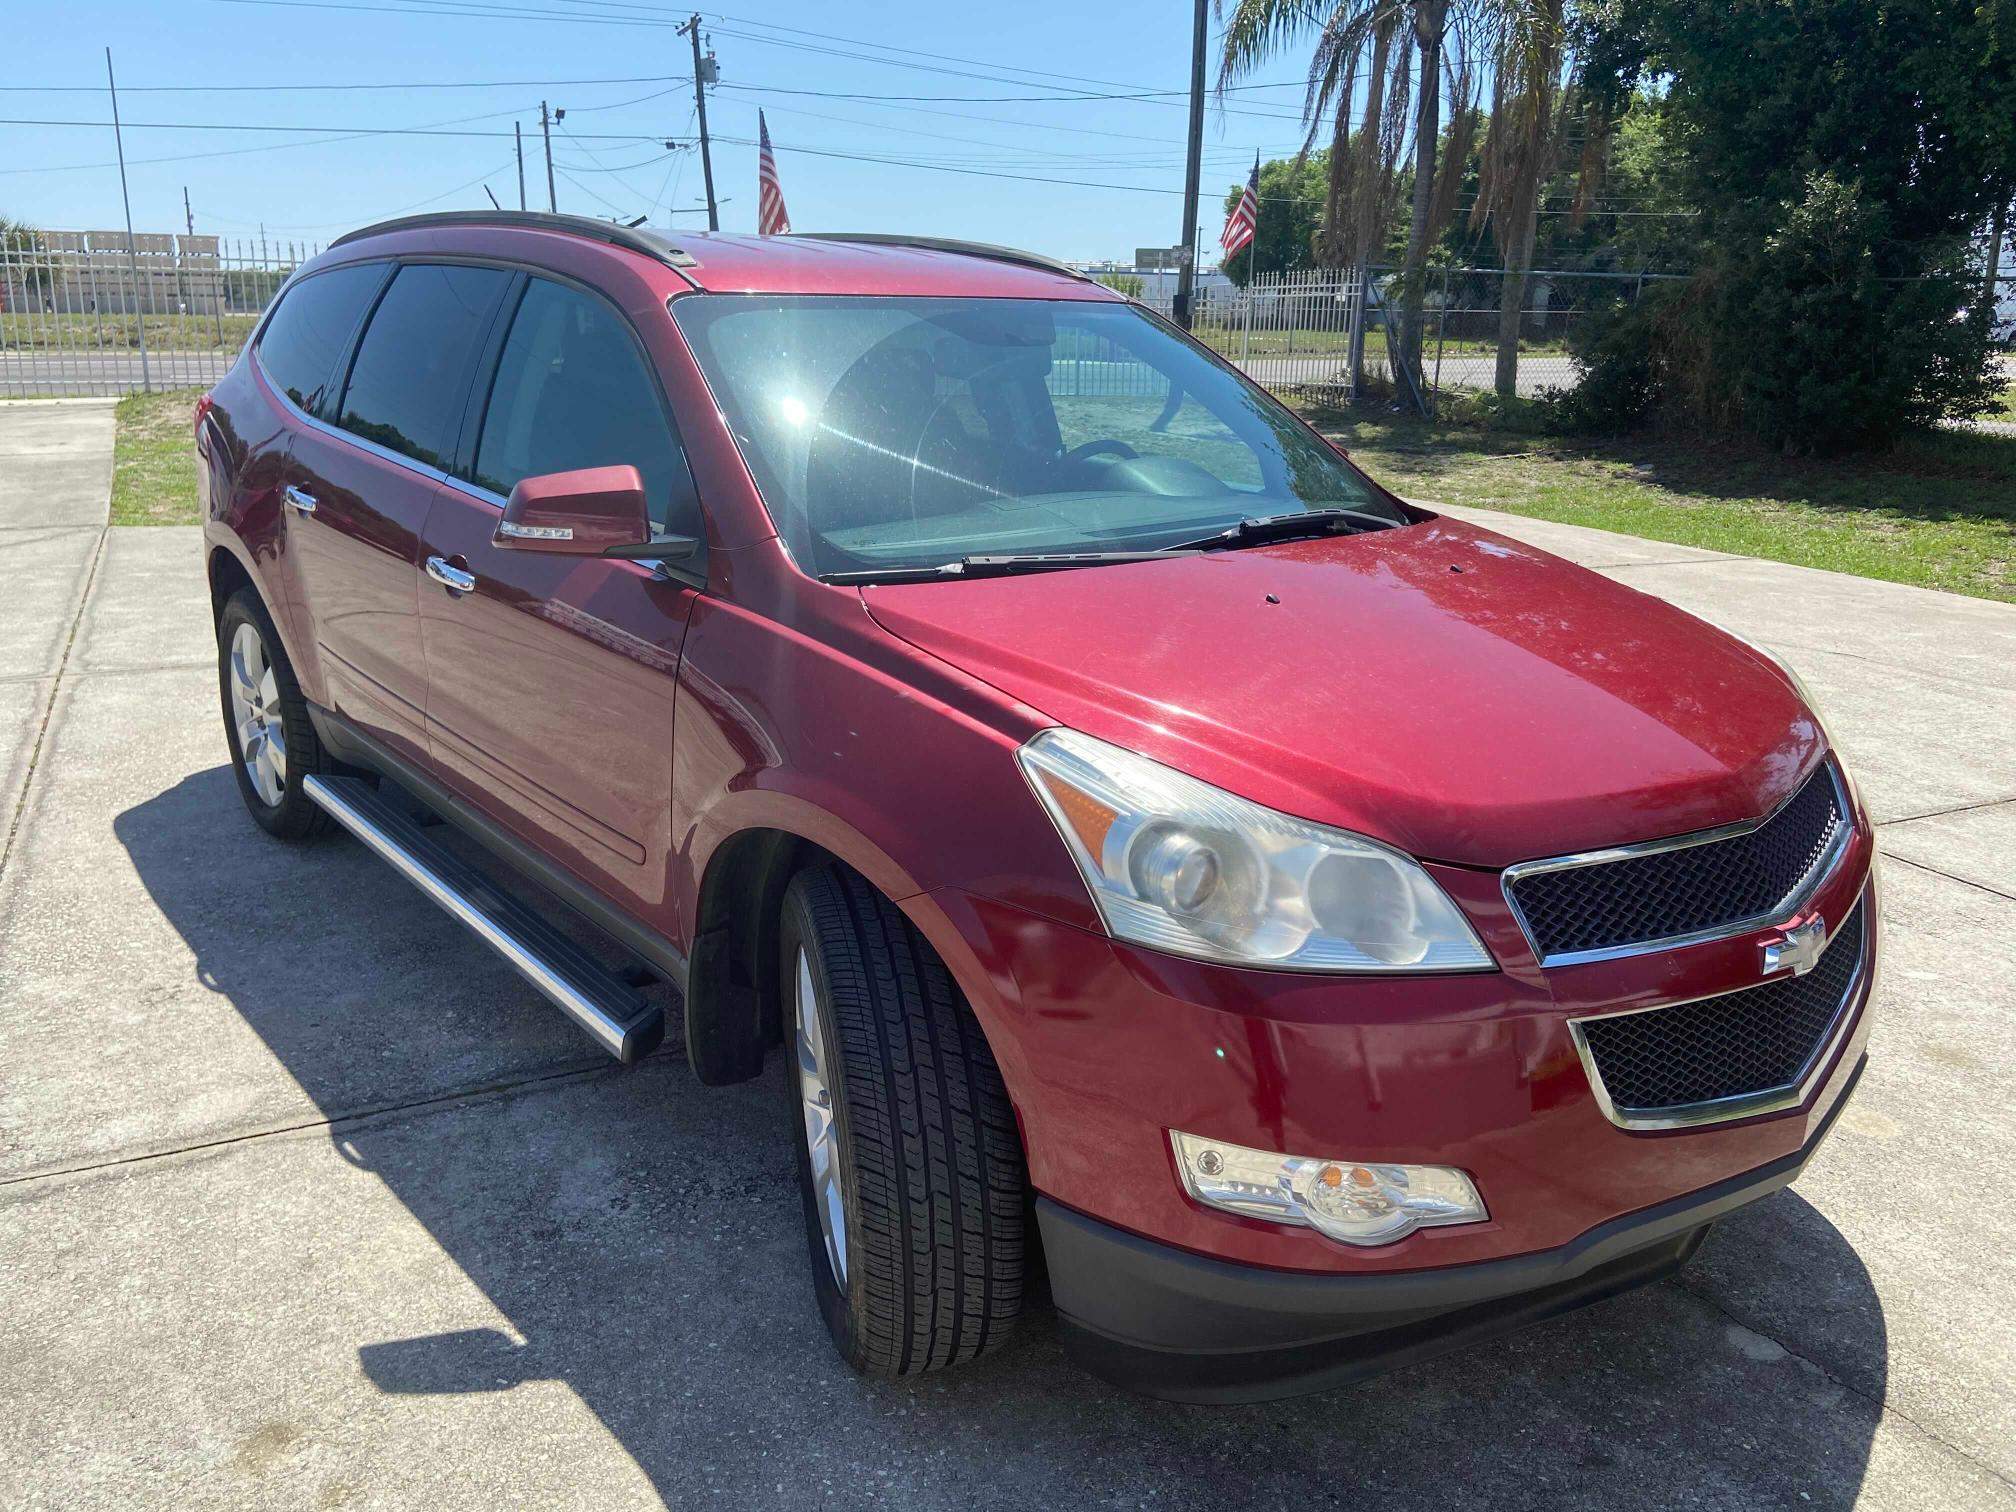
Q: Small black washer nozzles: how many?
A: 2